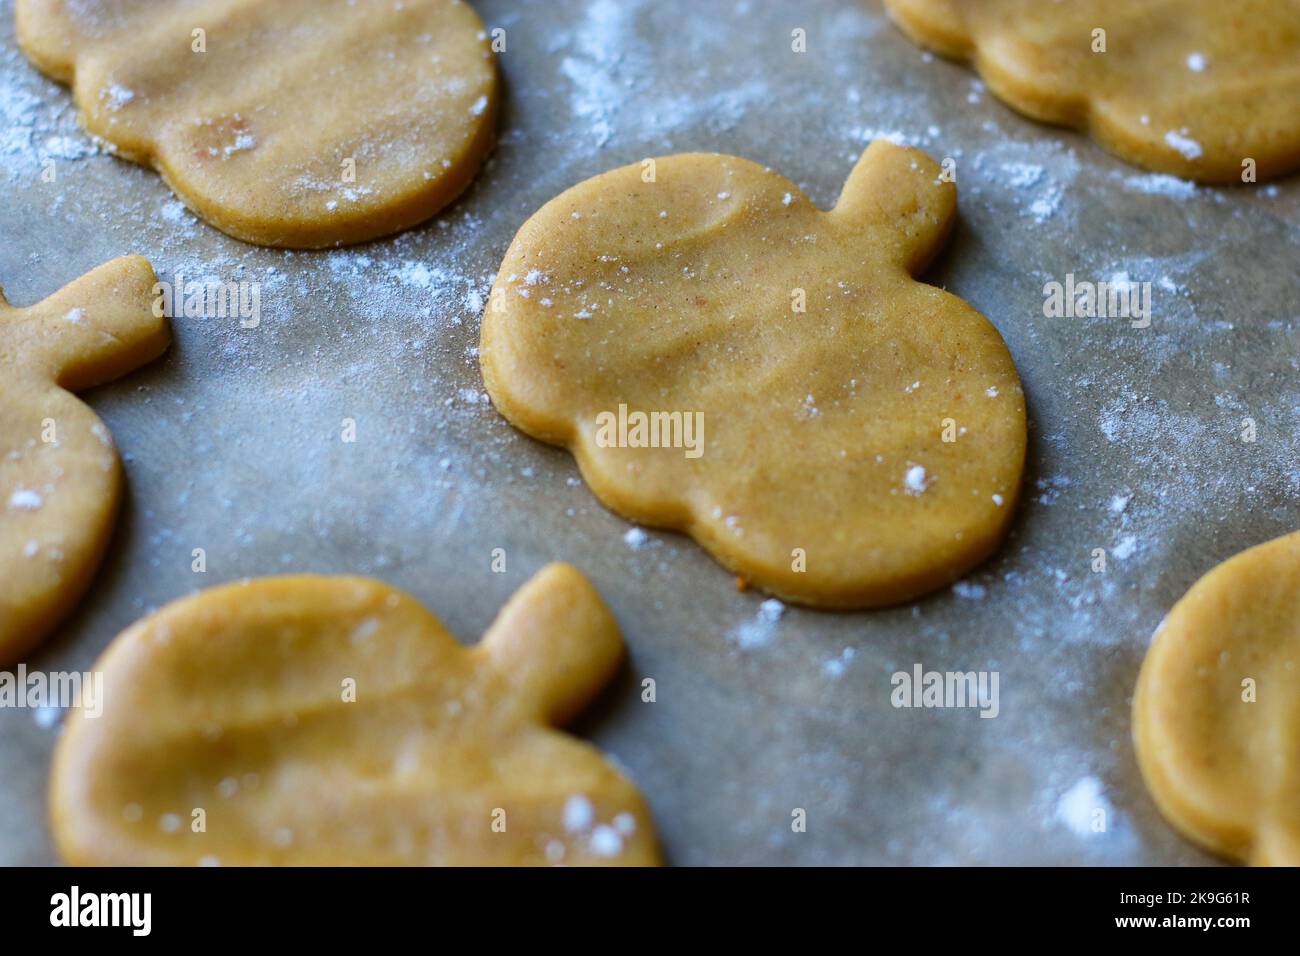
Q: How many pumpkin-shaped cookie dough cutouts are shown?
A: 6